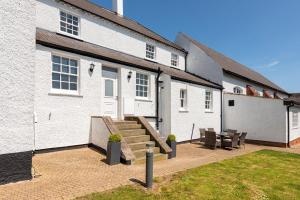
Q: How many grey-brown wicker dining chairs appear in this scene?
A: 6